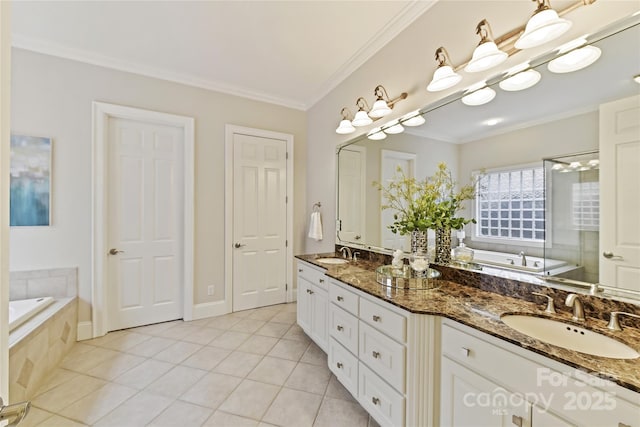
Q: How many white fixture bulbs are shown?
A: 6